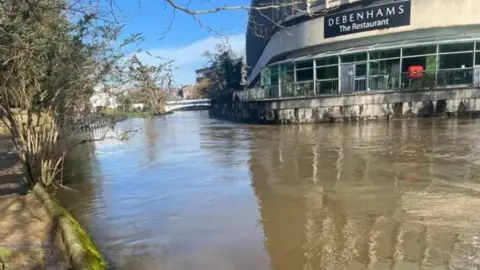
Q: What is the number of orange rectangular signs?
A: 1